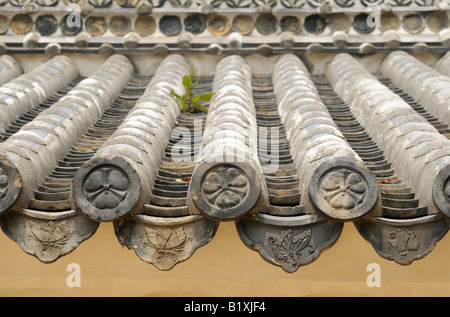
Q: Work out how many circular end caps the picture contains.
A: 5